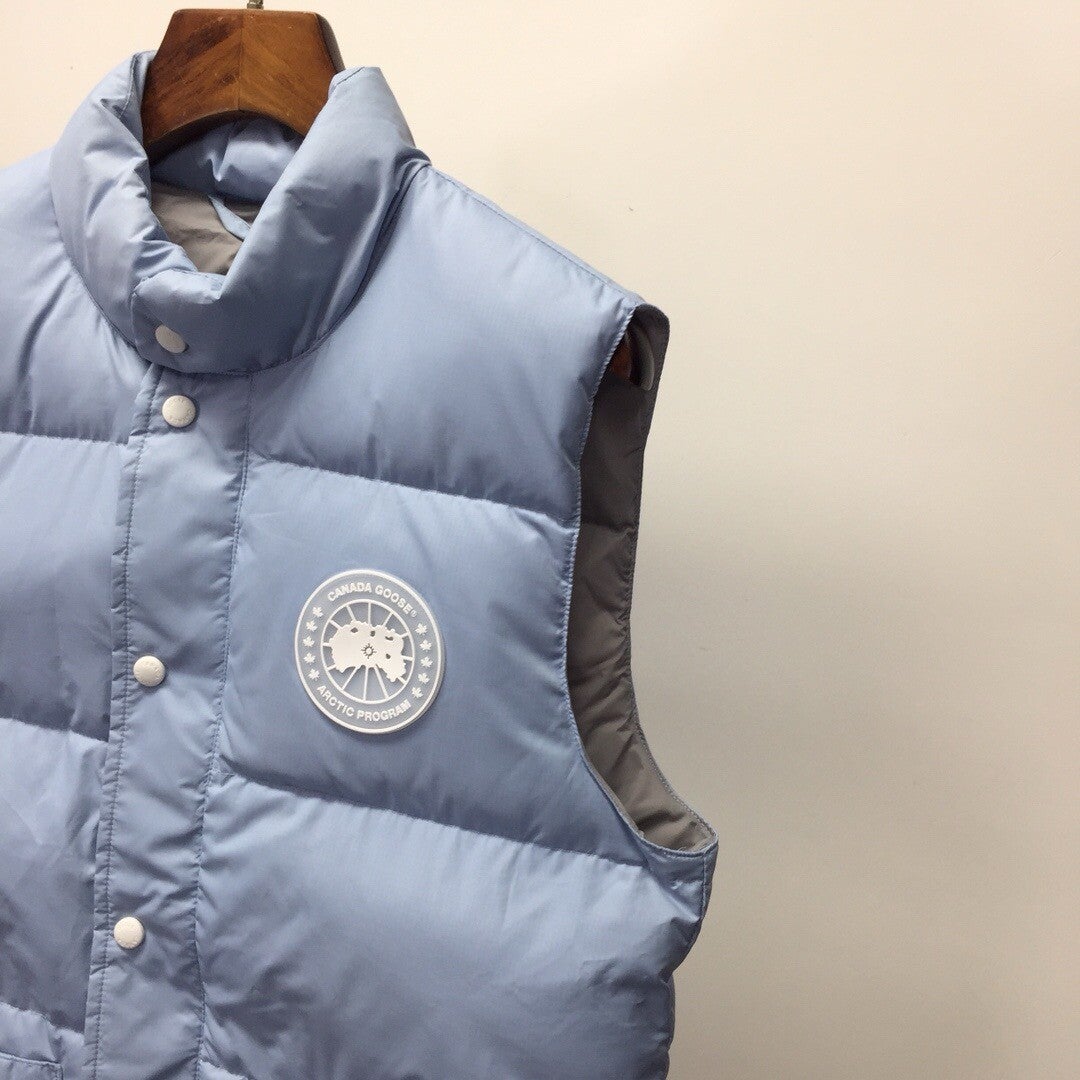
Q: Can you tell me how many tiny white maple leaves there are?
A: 10